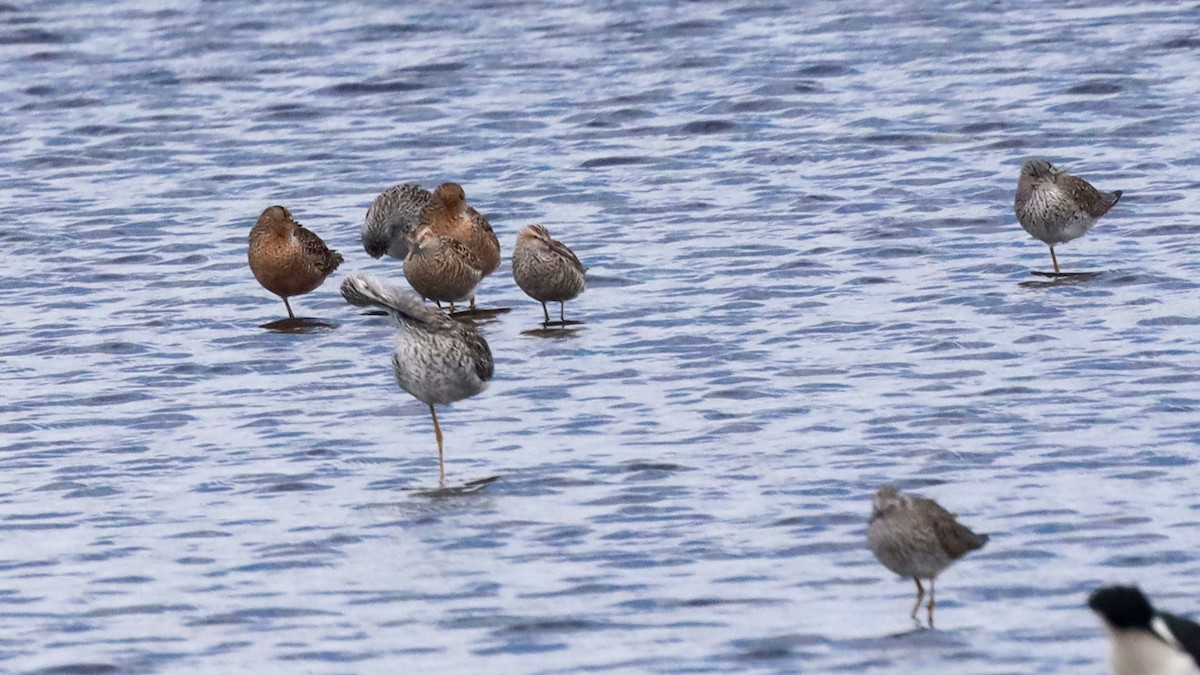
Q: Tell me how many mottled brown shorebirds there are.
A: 8